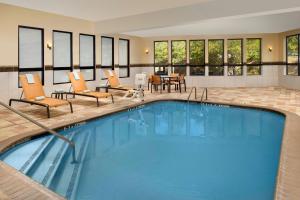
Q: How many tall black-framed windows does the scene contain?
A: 12